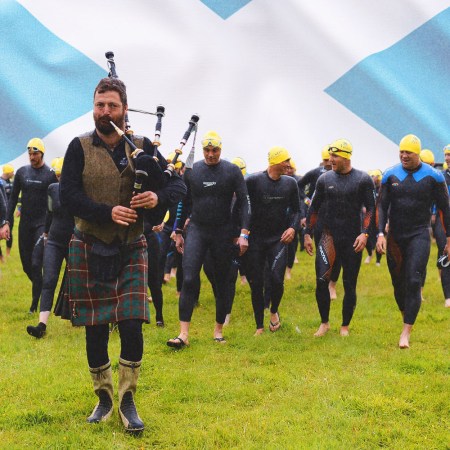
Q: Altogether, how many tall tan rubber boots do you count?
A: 2